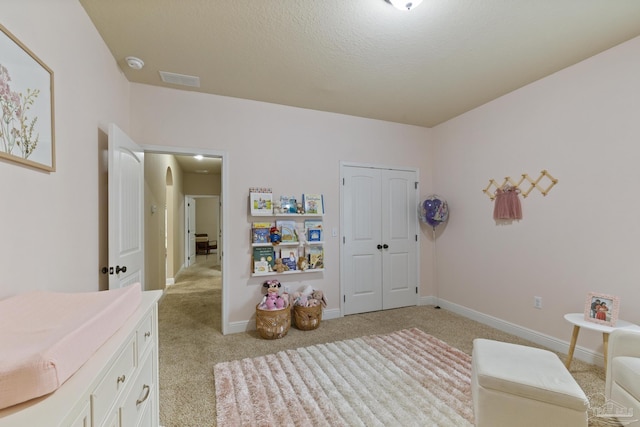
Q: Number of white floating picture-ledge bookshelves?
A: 3